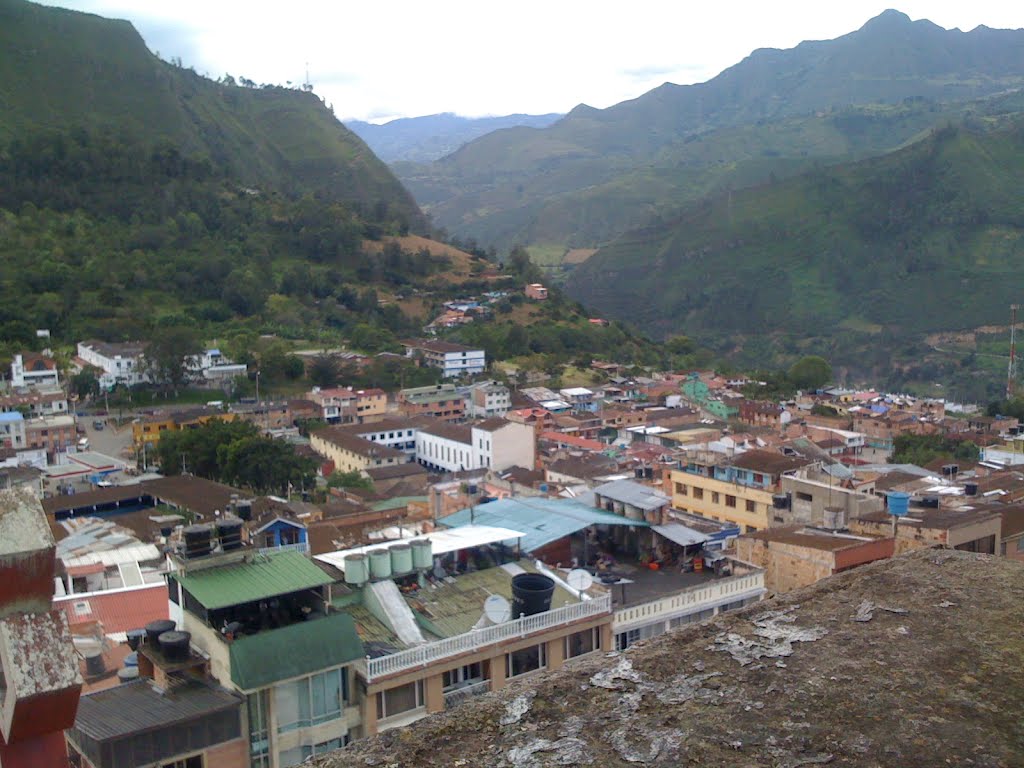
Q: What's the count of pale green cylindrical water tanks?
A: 4